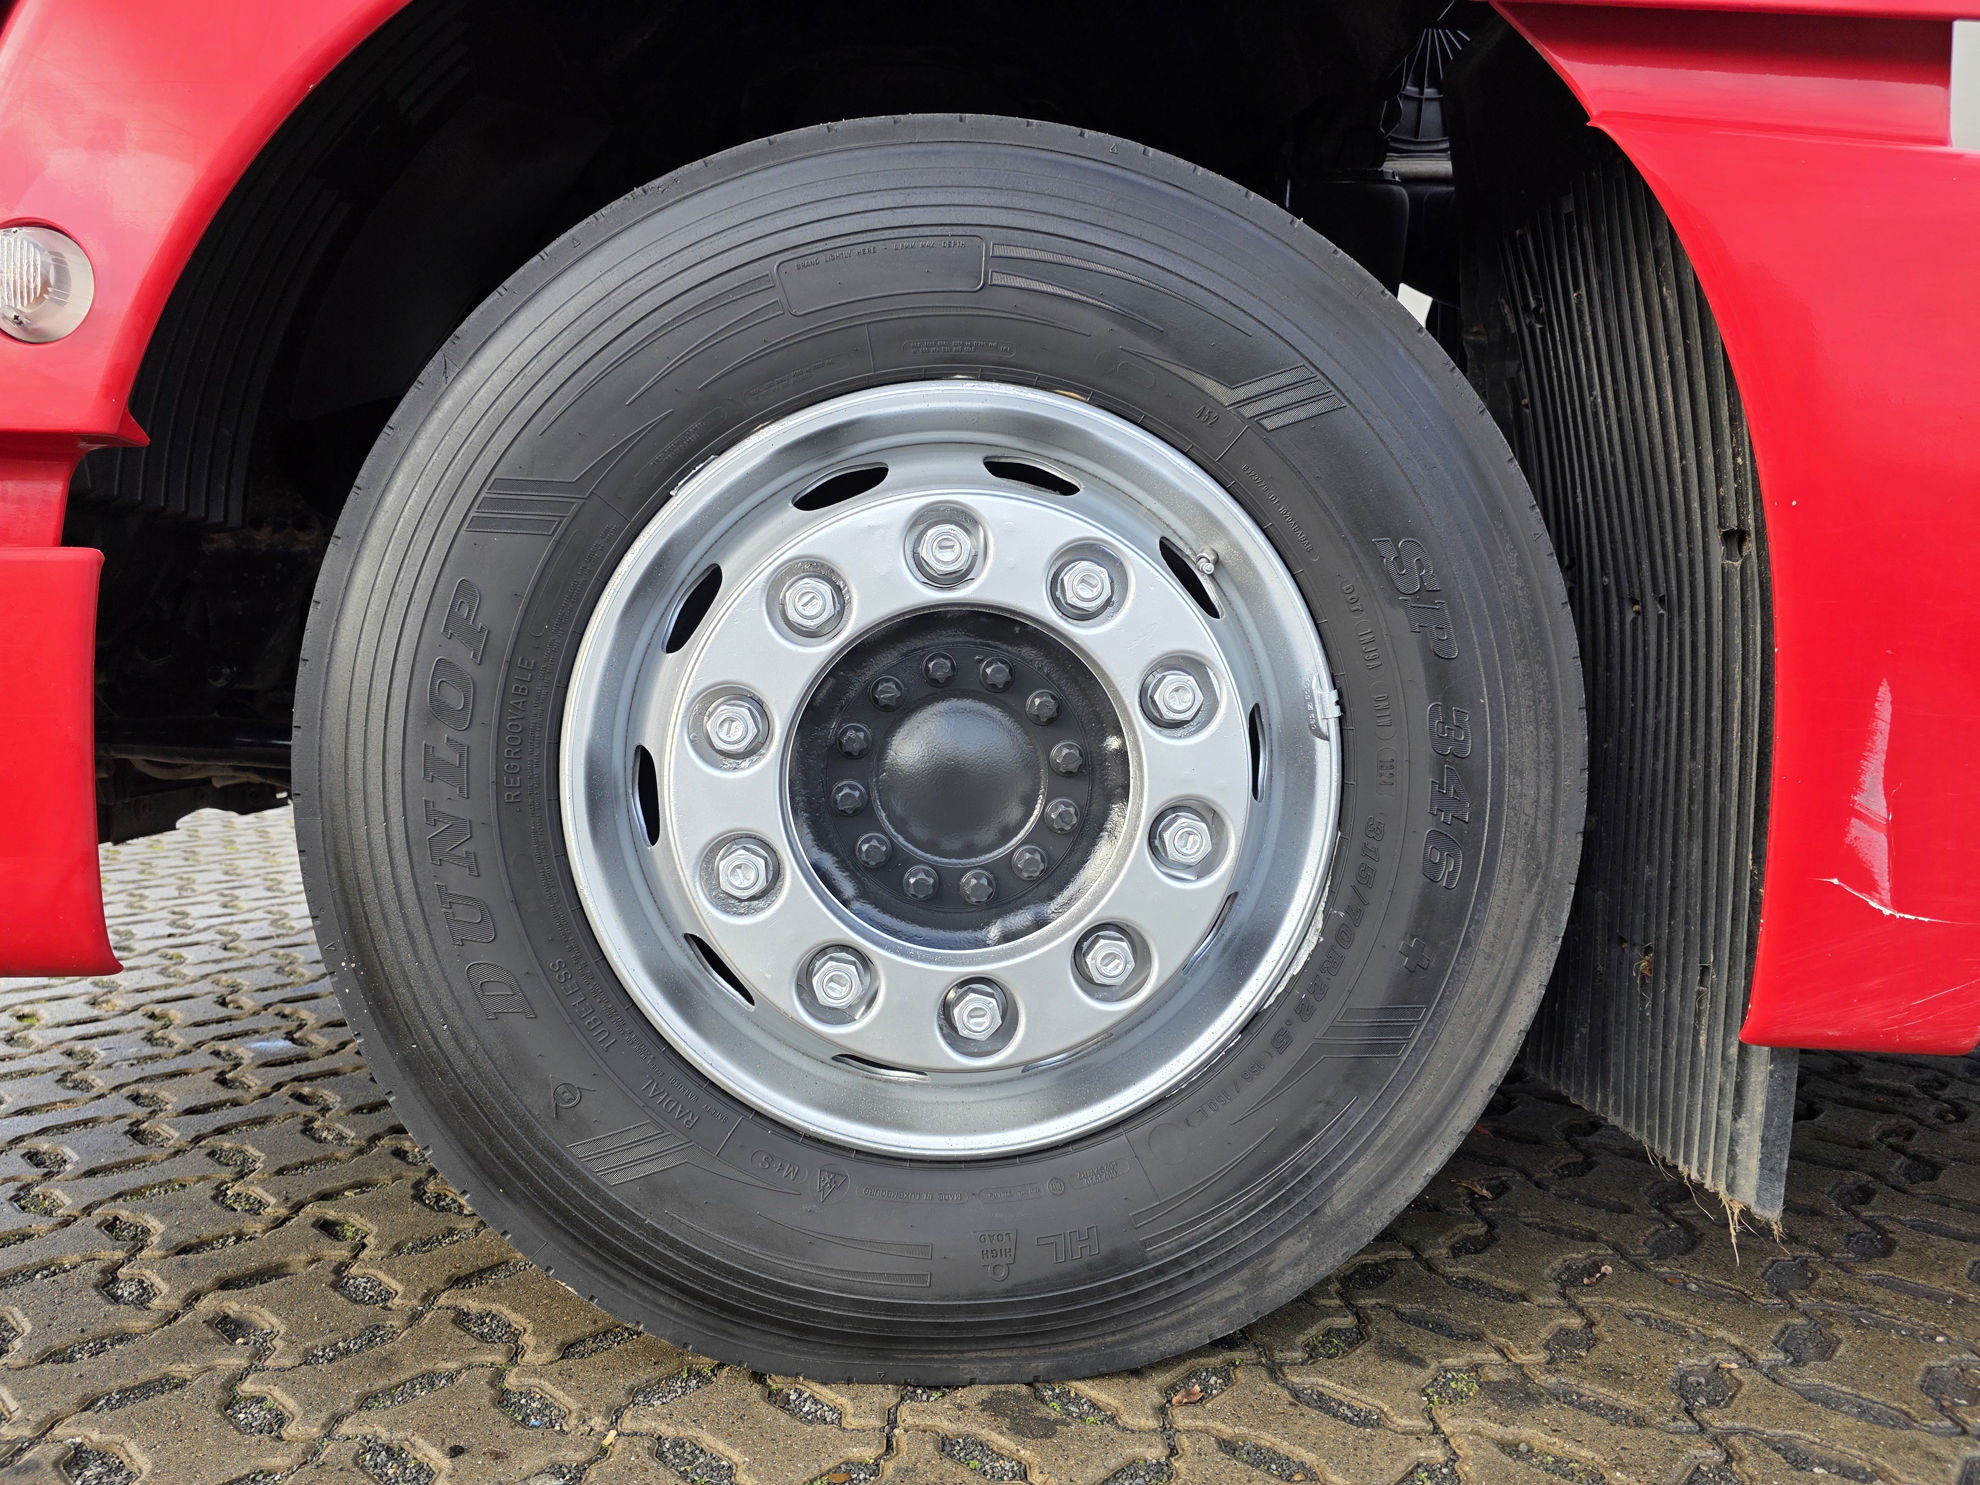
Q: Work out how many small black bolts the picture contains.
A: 12